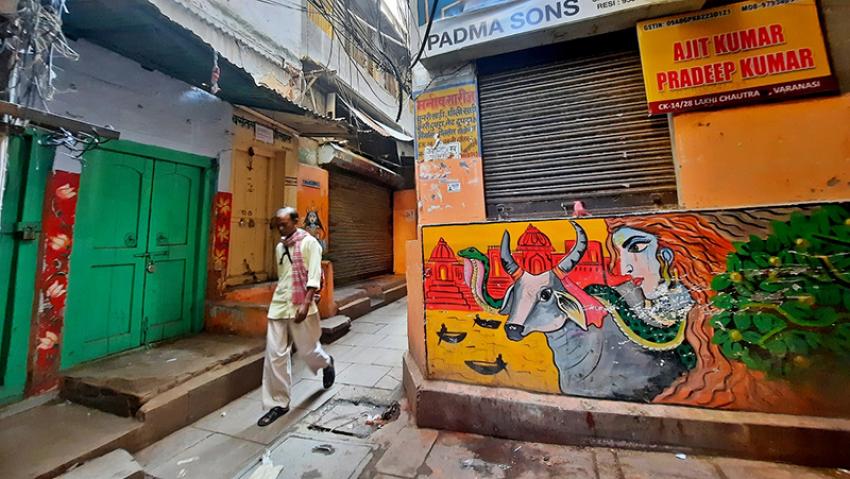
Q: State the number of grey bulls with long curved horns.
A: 1